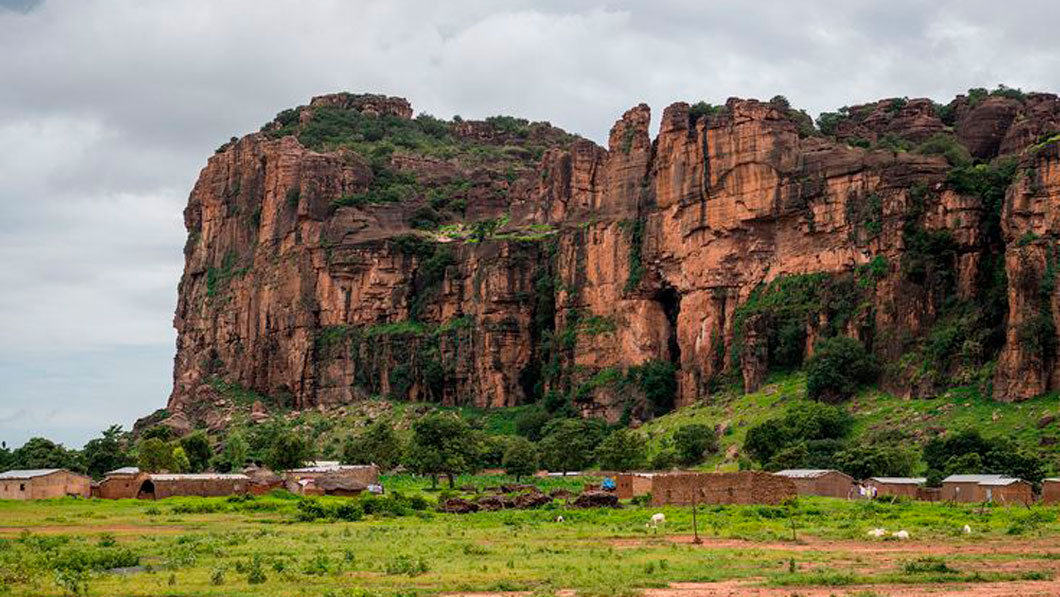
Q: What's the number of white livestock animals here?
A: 5